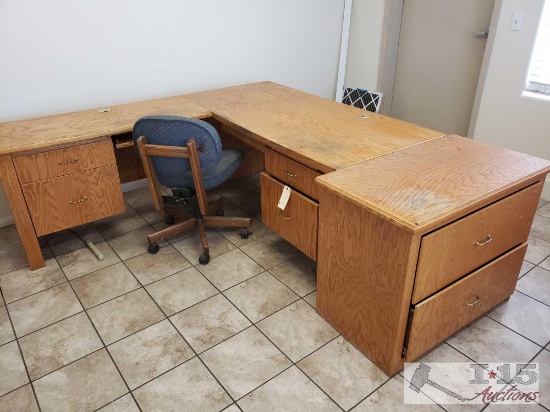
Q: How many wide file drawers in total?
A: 2